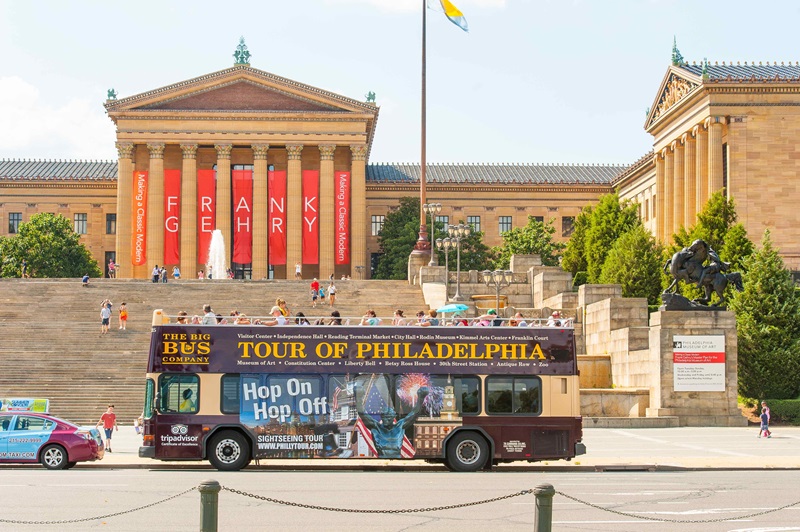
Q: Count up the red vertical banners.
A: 7